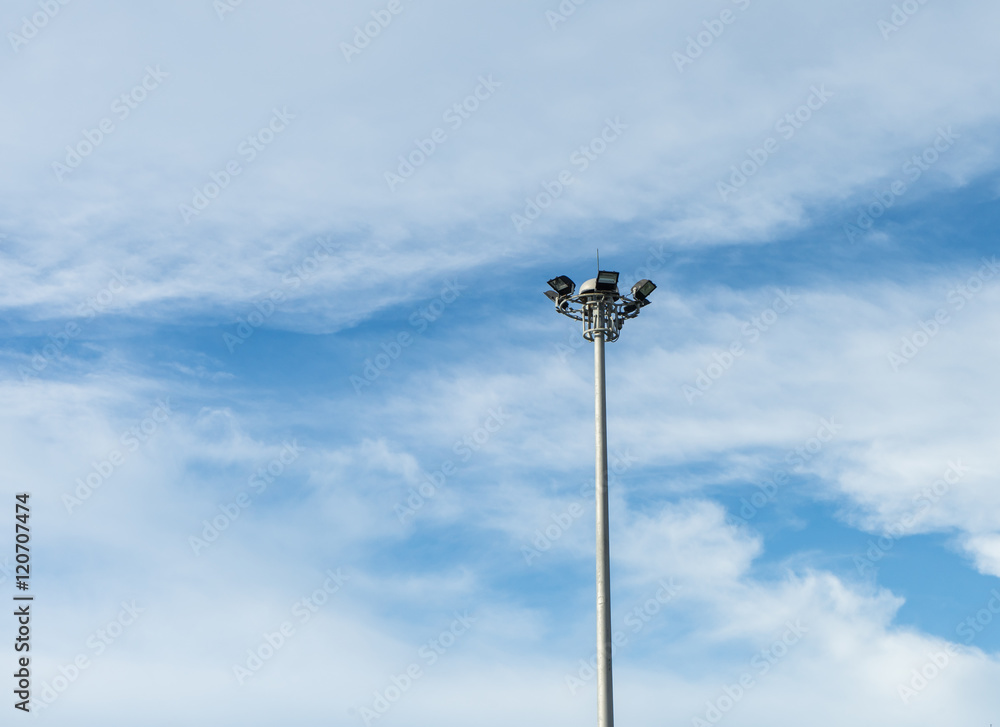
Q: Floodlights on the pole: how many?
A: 5